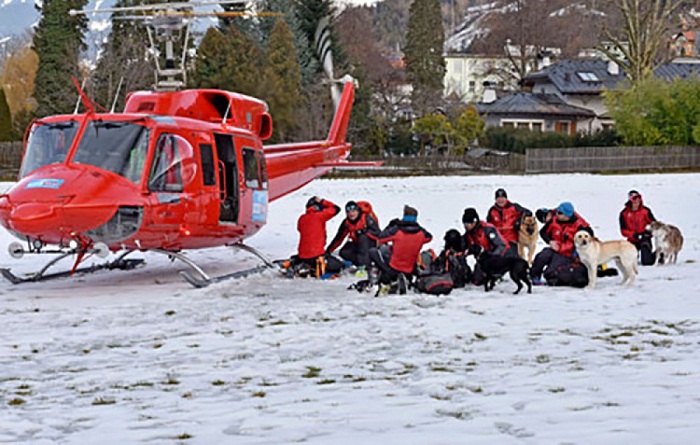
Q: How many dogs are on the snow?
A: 5